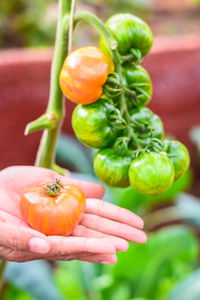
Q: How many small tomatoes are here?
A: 9